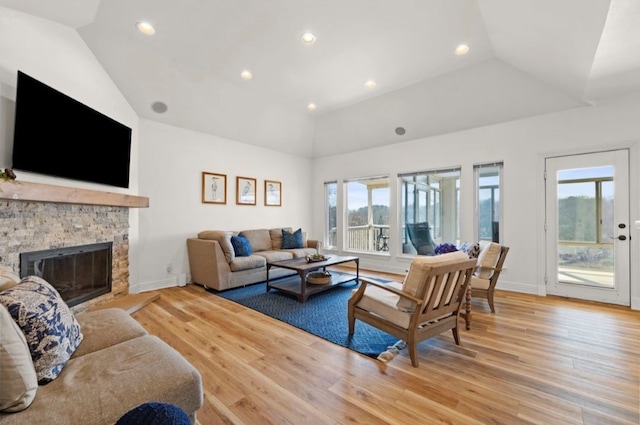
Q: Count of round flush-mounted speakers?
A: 2